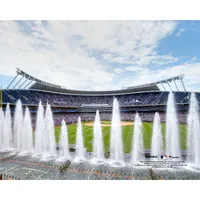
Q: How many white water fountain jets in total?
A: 14